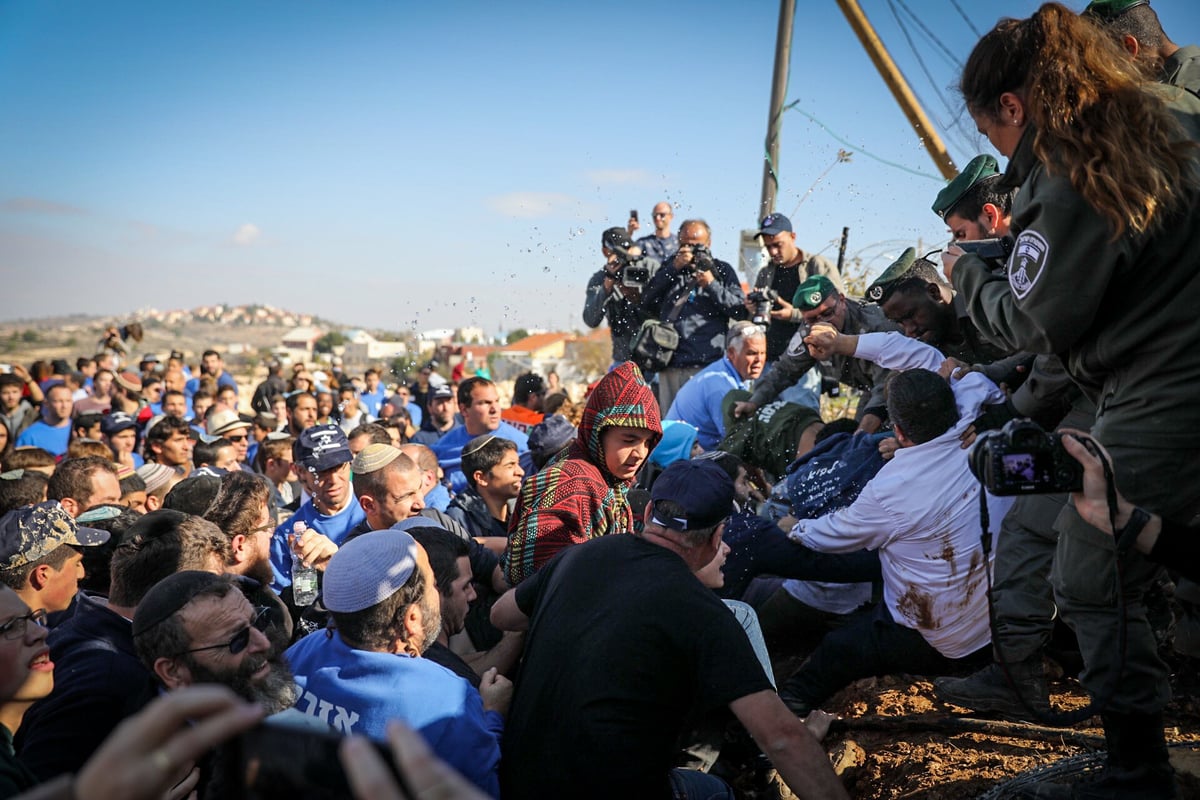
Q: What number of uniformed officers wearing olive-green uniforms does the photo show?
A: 5